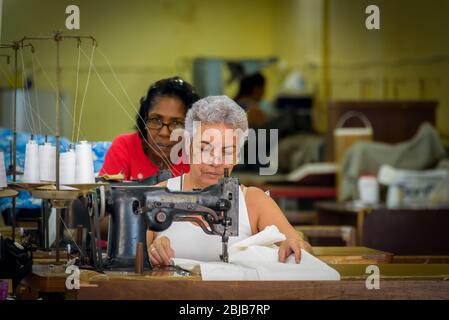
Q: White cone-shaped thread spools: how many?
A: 5